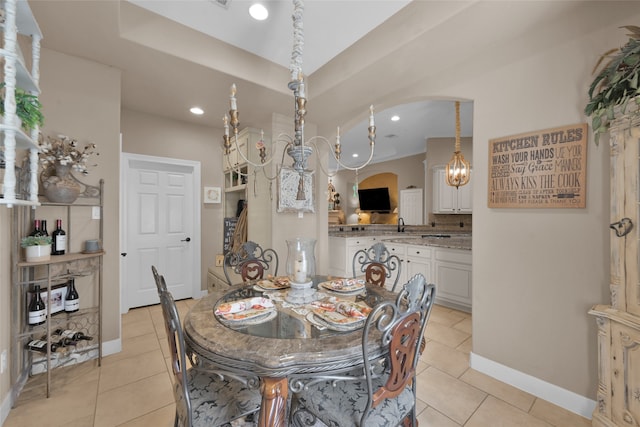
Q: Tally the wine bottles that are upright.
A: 5